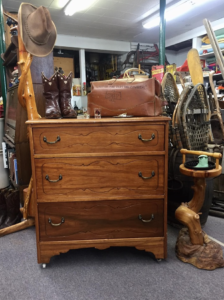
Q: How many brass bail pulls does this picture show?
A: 6